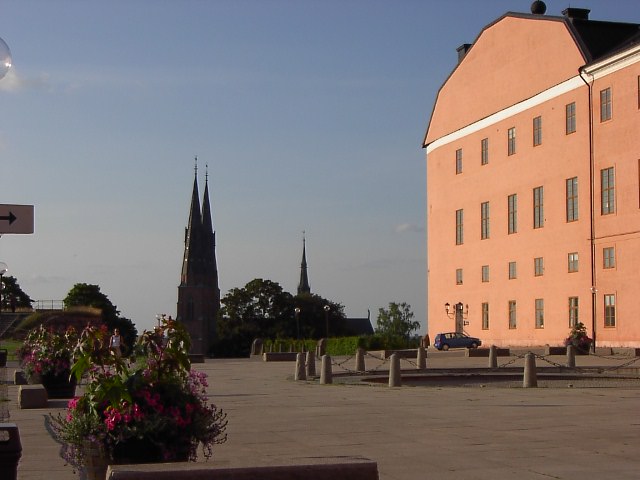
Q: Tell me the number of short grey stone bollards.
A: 9